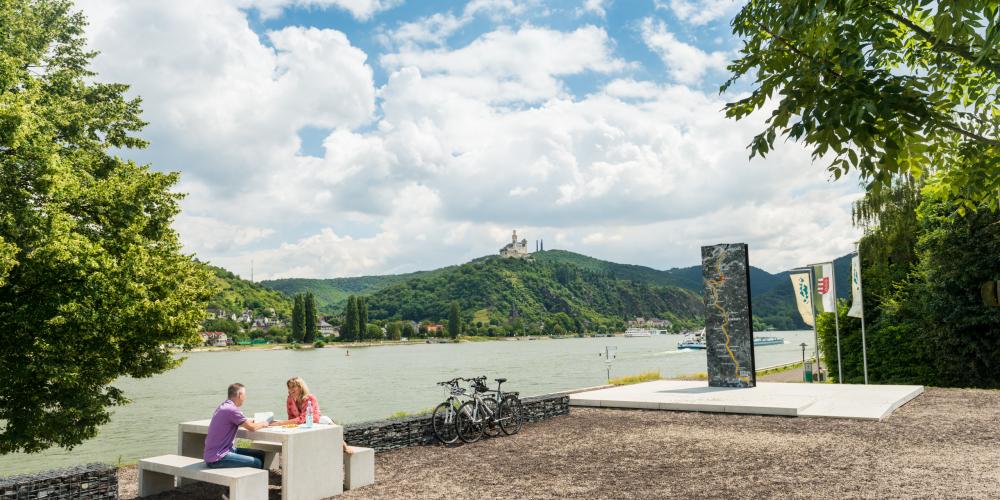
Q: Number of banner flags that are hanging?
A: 3